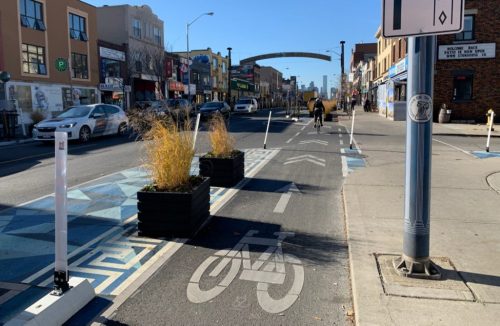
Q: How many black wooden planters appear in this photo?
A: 2